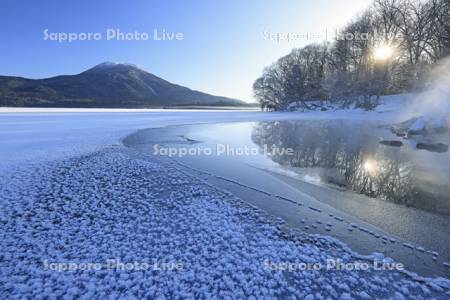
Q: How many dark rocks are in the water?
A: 2